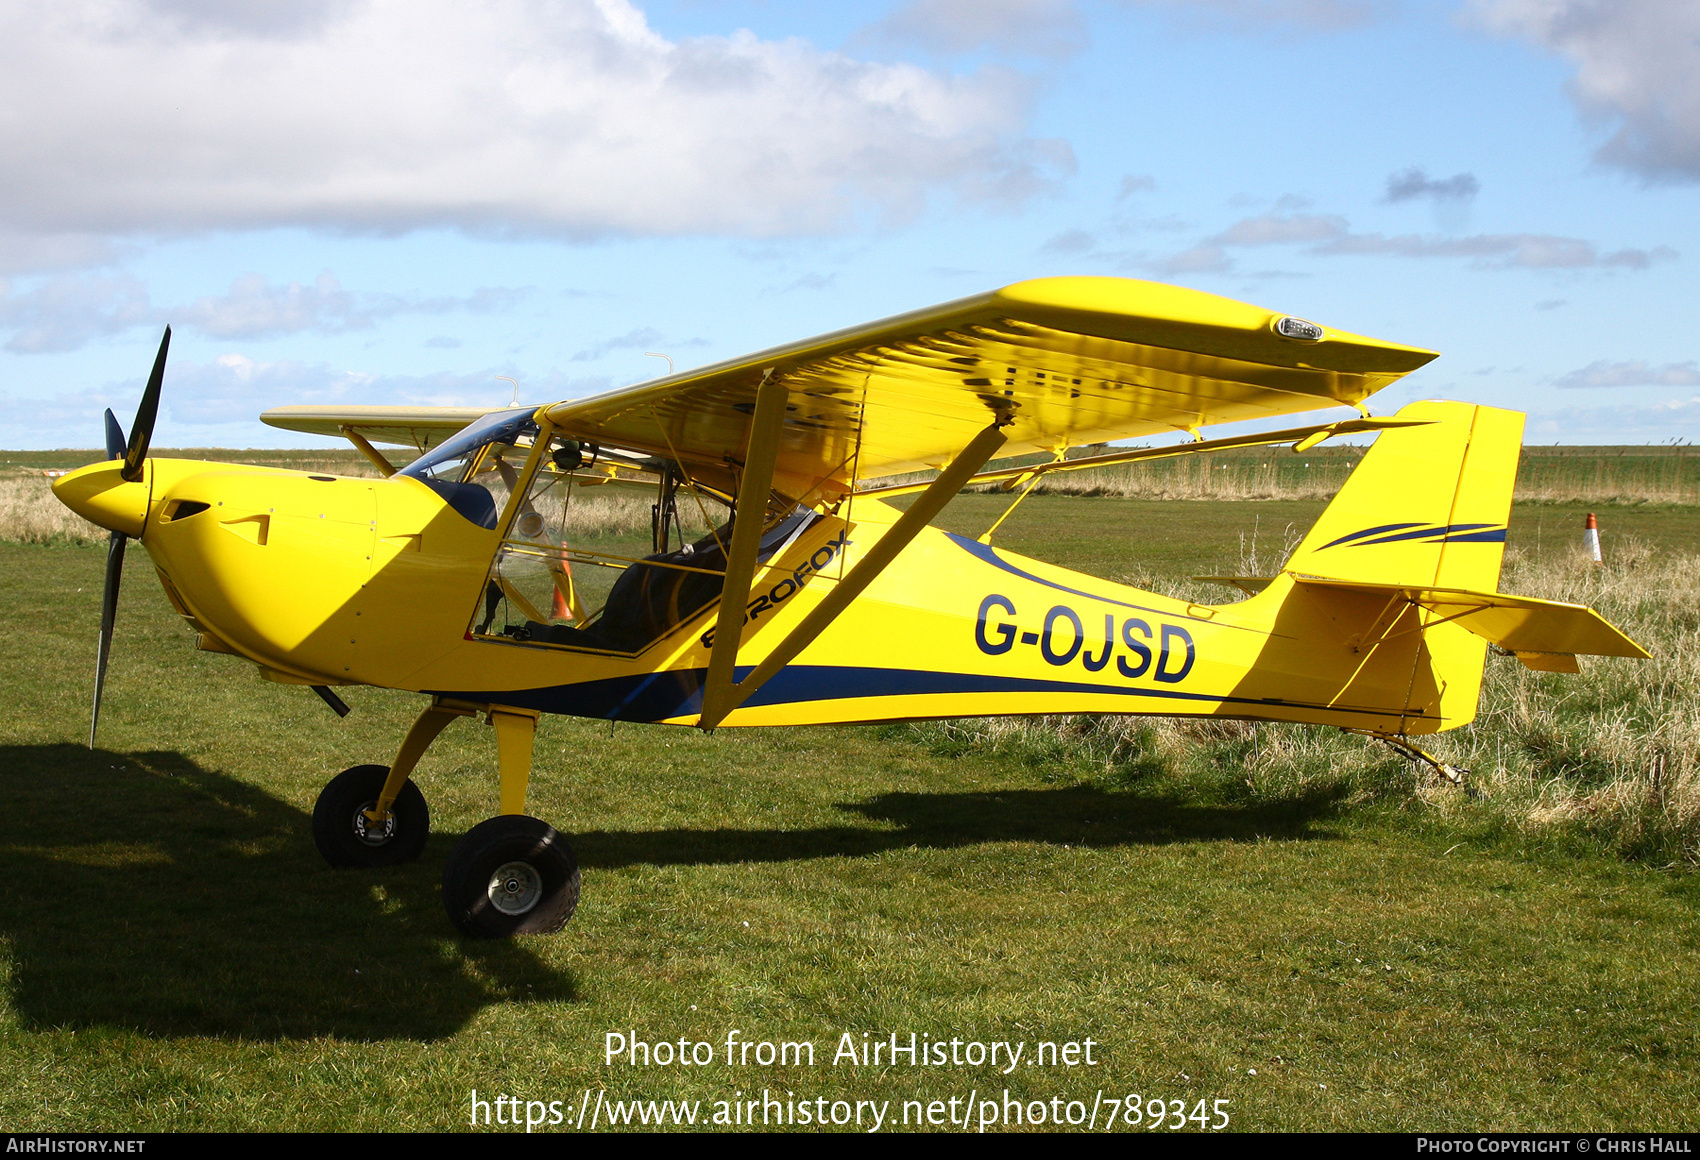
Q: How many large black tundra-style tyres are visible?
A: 2